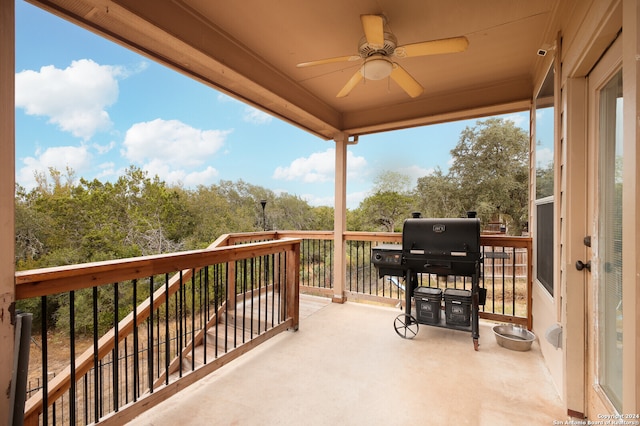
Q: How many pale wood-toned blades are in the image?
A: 5